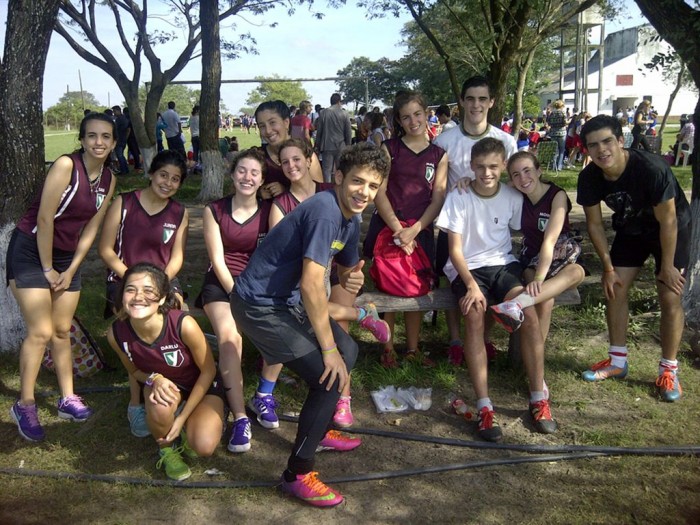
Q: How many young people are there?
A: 12